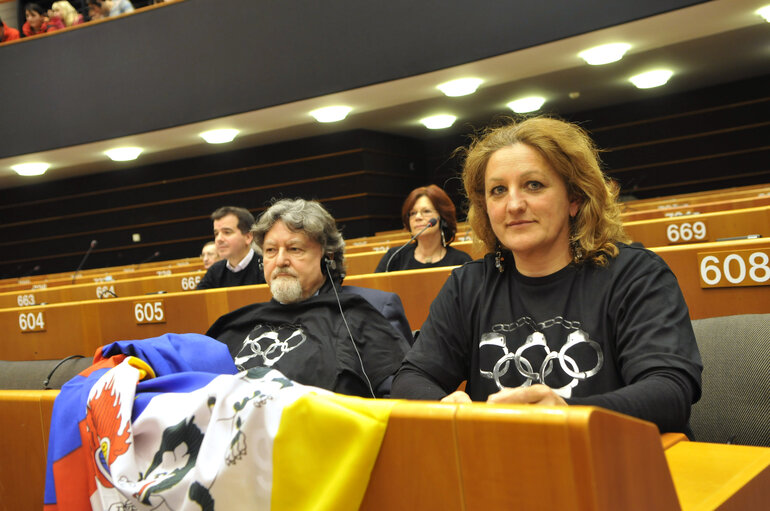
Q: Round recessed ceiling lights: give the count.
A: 10